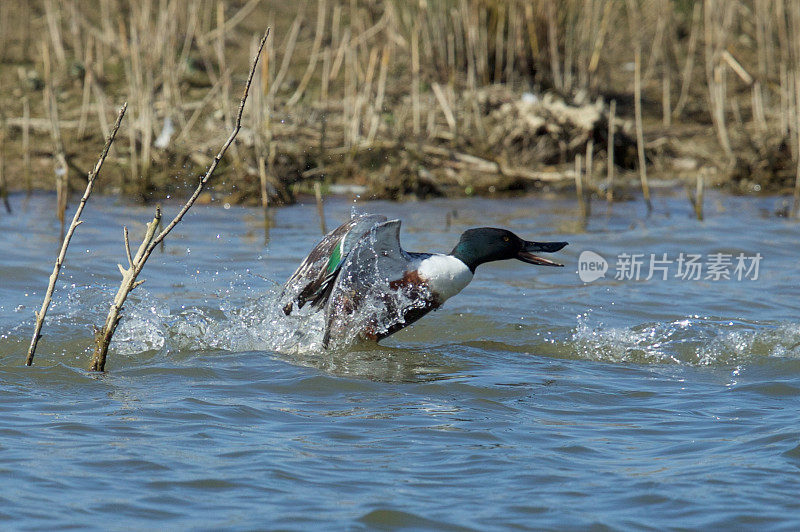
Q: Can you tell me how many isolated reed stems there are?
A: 2